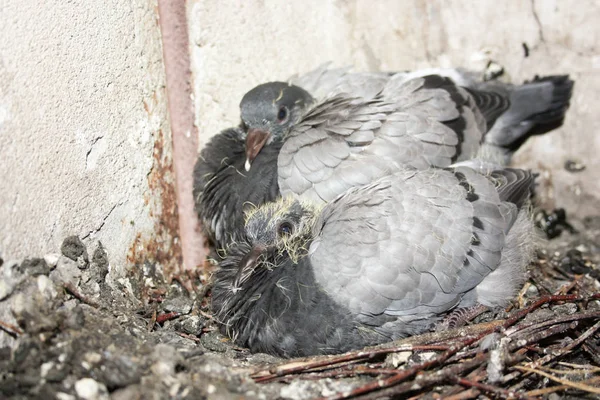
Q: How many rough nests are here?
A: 1